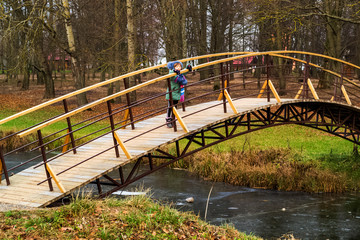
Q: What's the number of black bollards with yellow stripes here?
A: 0